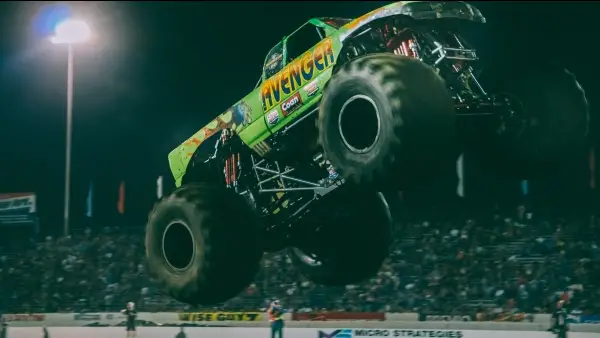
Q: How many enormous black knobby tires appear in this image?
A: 4